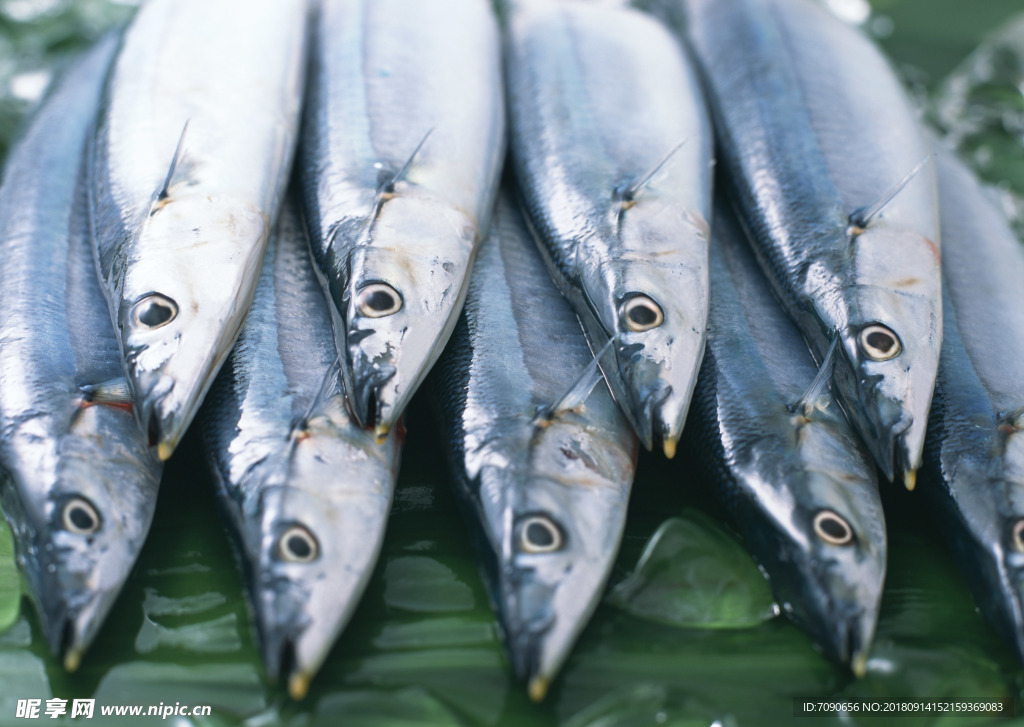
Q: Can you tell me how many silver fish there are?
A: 9